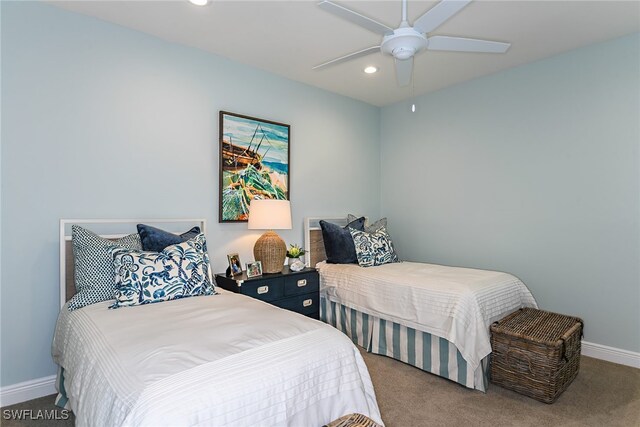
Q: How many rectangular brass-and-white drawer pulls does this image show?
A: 3